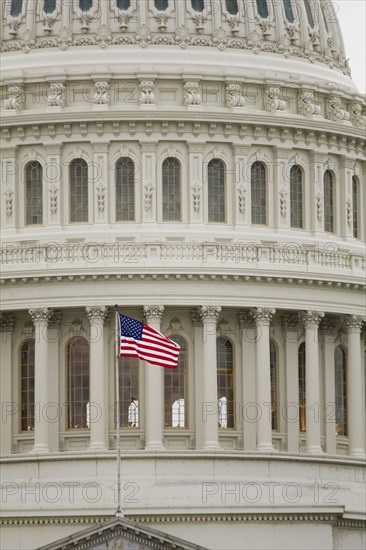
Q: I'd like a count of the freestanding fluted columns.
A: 7